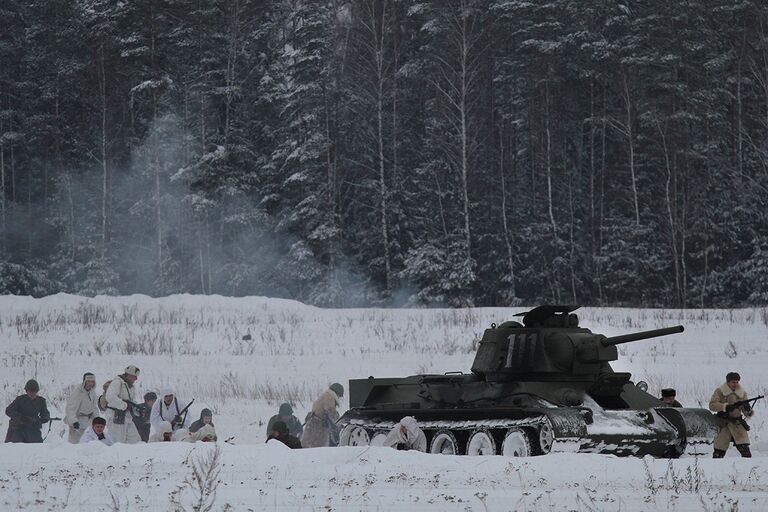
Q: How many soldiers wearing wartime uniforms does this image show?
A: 15